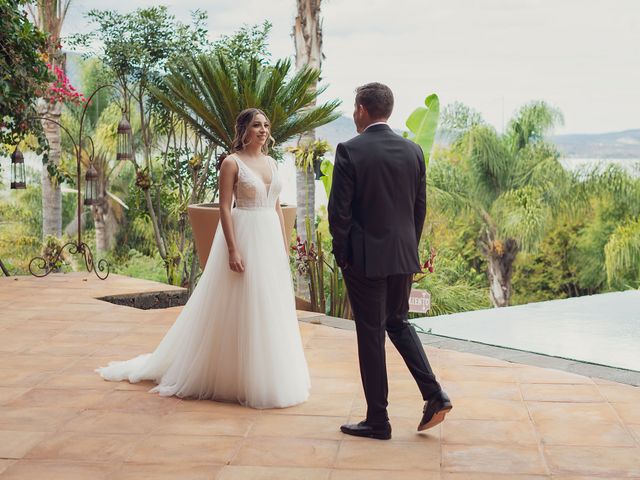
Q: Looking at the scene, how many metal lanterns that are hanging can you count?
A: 3